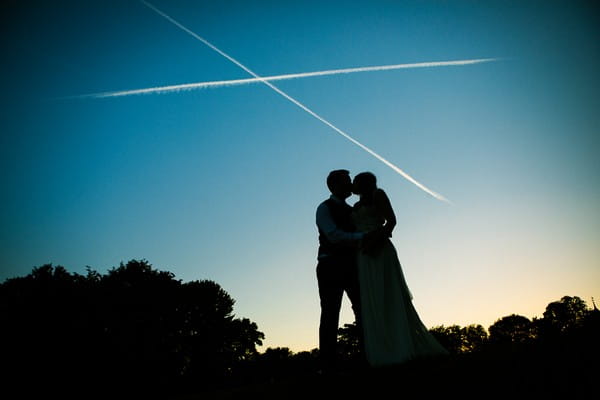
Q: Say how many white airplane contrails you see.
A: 2